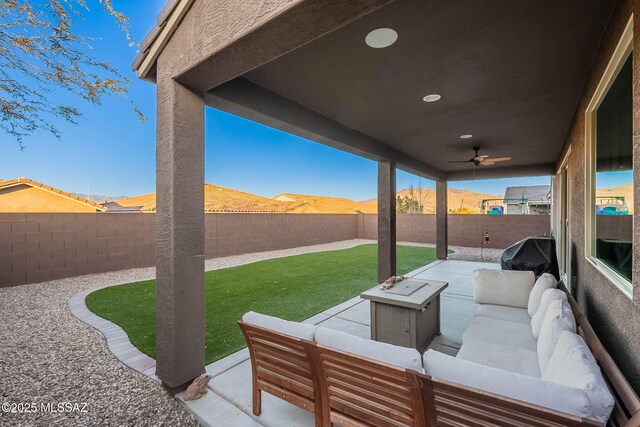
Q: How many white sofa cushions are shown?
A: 11